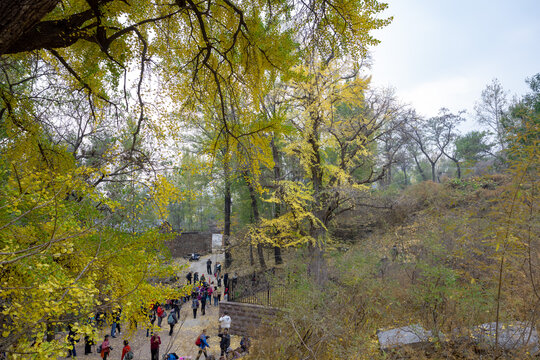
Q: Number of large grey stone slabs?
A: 2